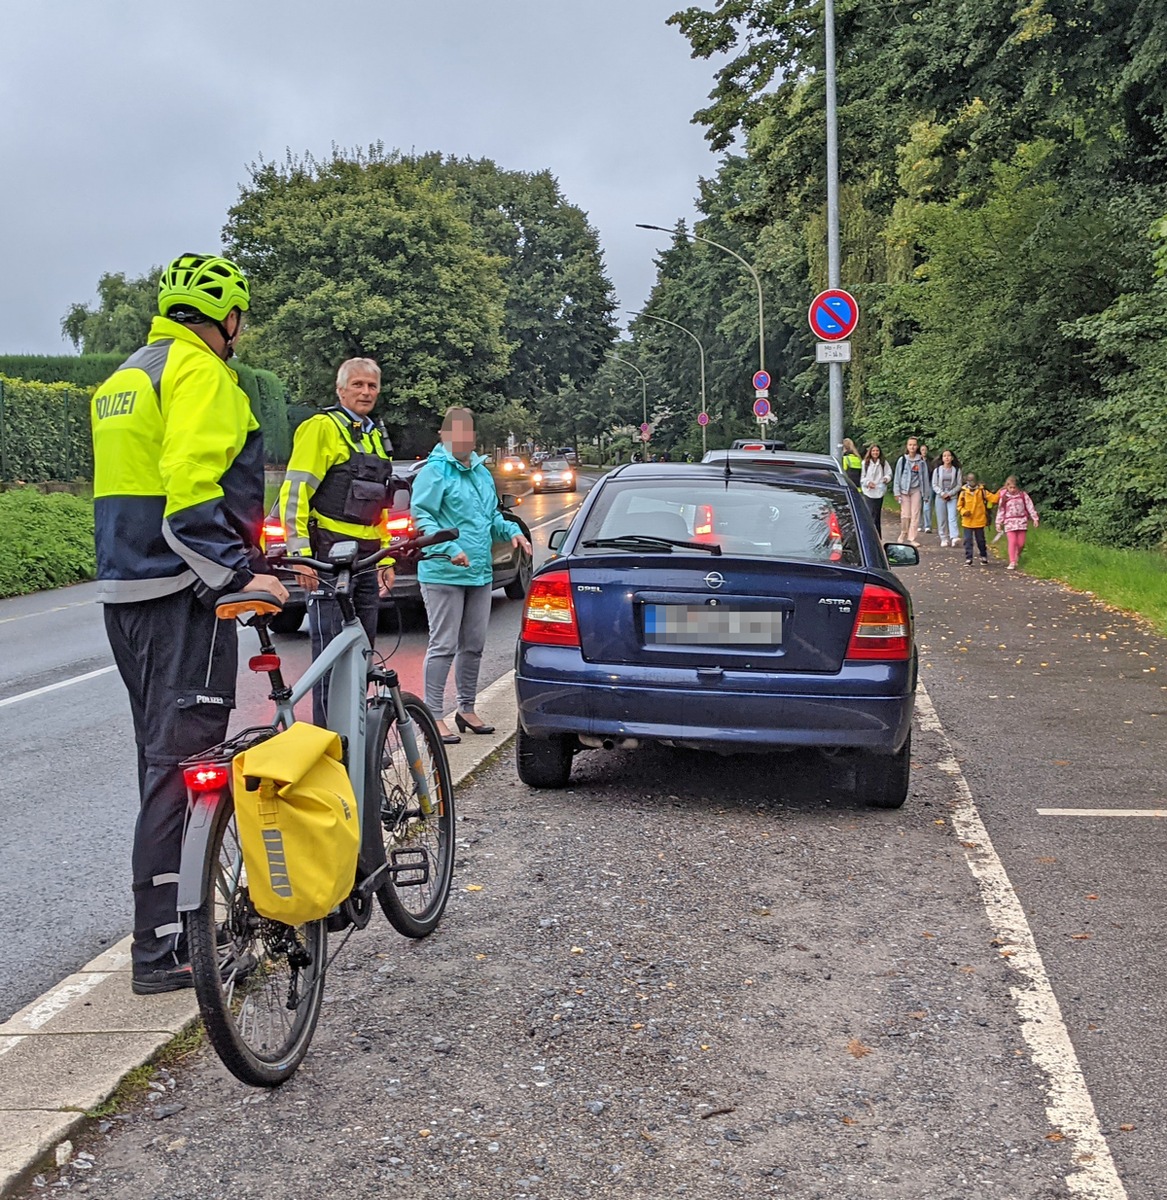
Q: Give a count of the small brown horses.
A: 0